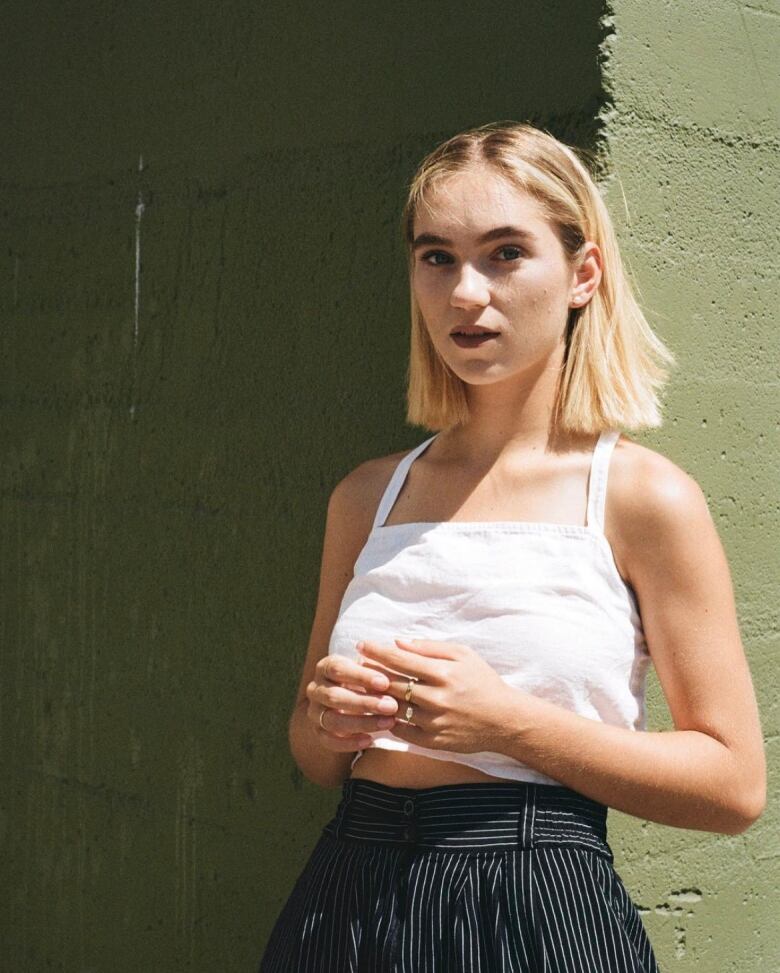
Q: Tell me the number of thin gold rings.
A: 3